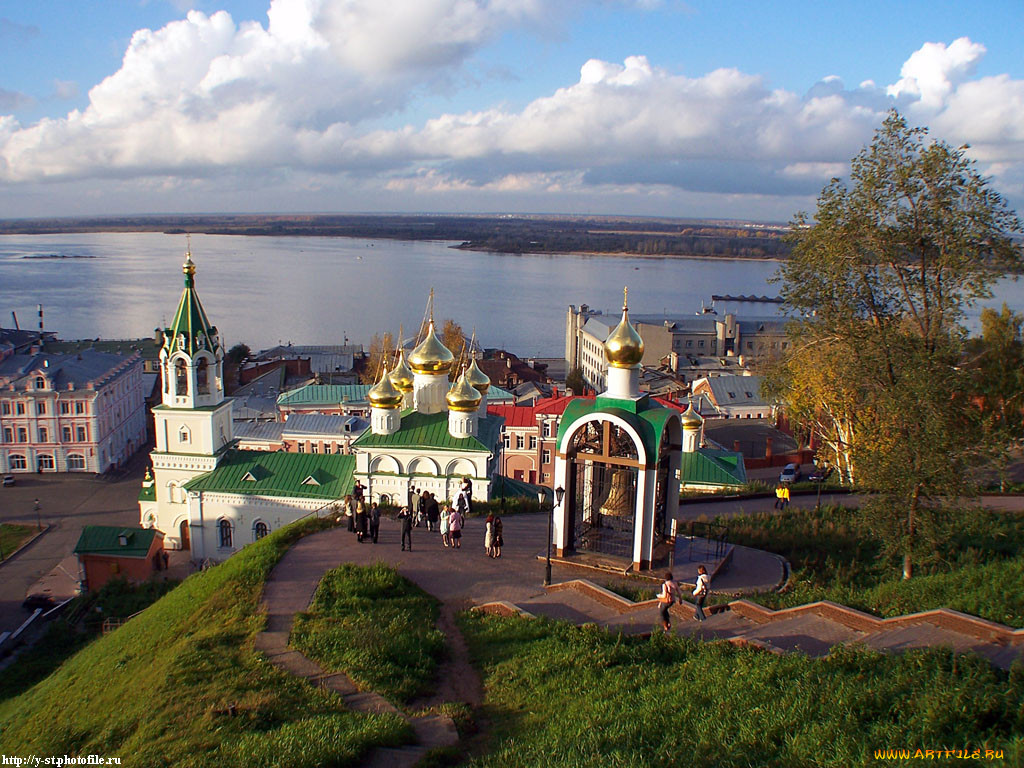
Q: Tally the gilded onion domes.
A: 8